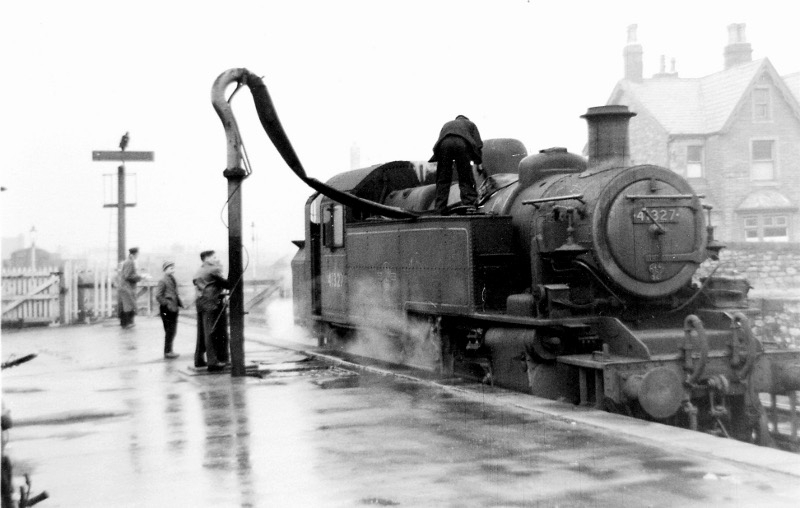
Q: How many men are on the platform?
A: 3